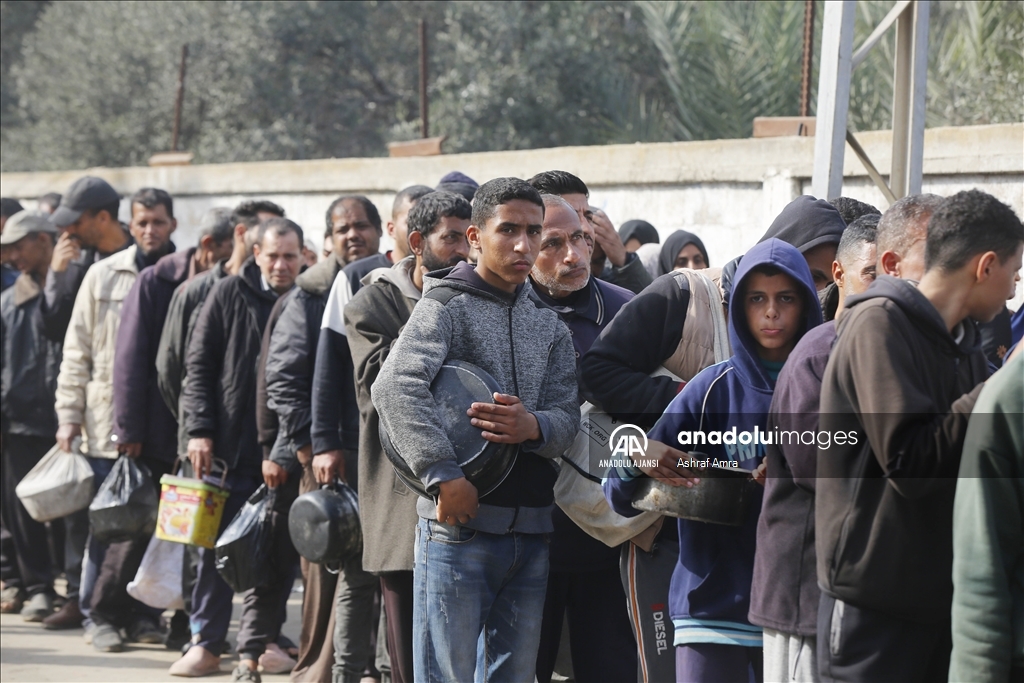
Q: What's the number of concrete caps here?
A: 3